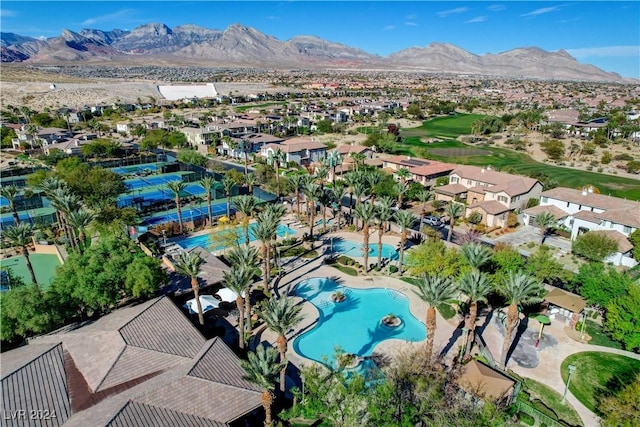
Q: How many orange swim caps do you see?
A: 0